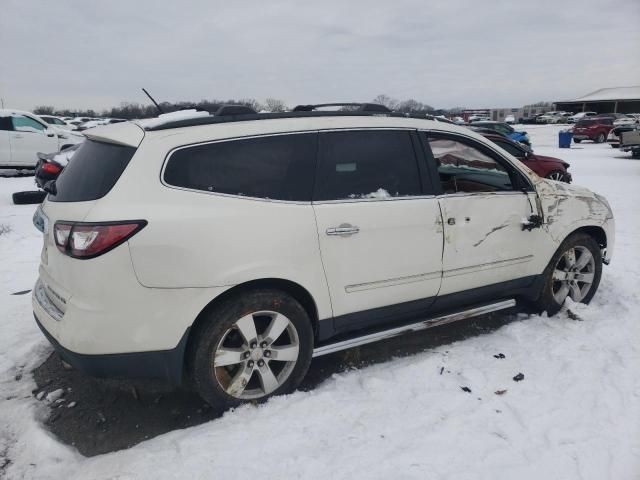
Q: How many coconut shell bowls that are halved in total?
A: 0